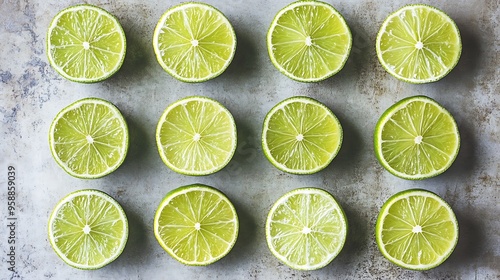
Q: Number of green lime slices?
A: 12